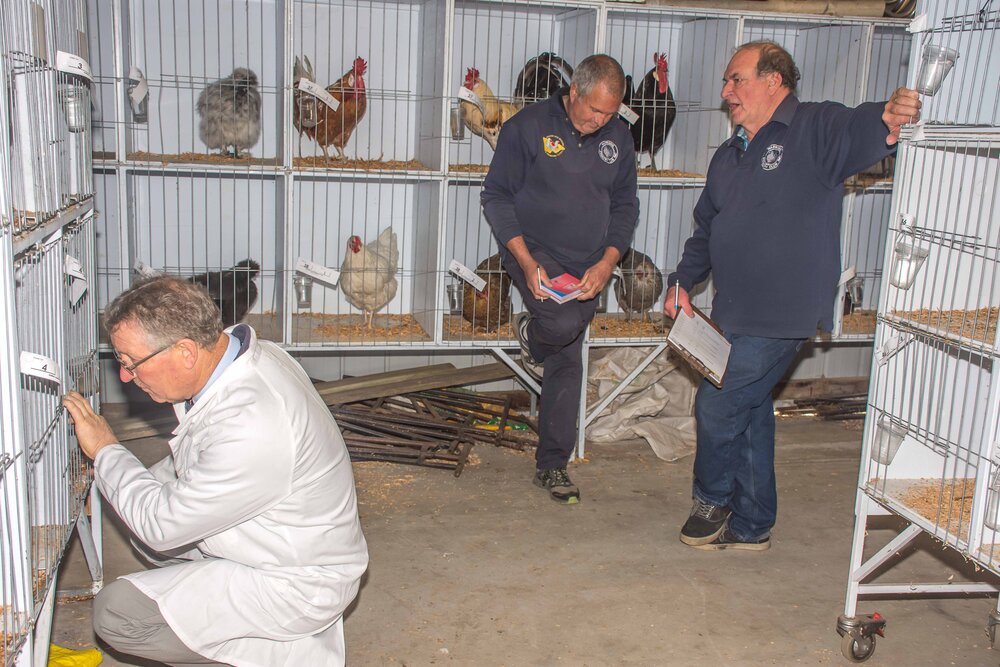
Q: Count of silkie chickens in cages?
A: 1